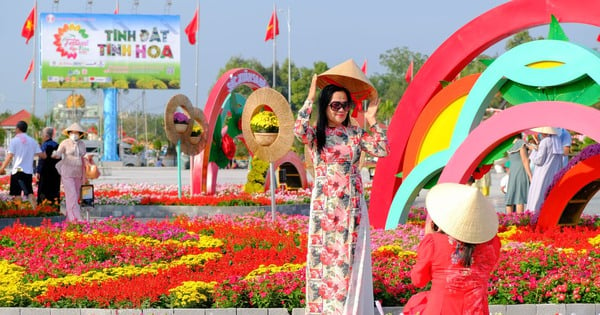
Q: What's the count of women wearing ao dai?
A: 2